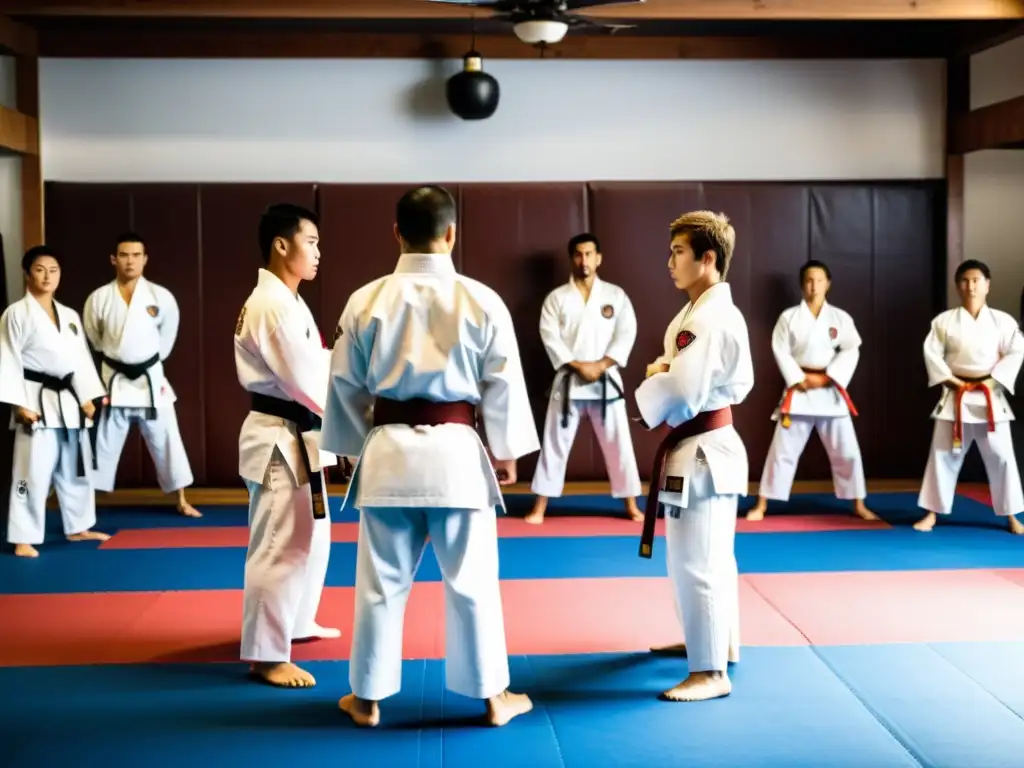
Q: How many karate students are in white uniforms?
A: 8